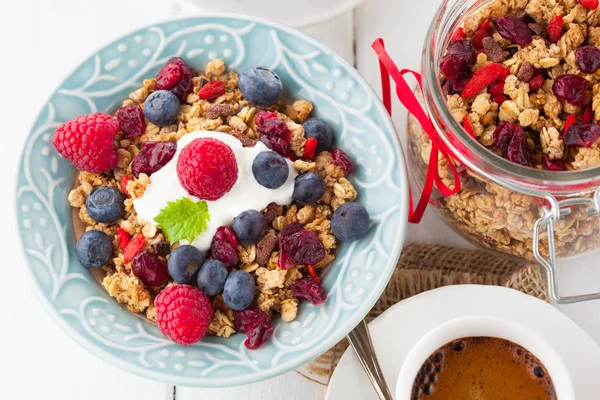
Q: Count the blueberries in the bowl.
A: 12